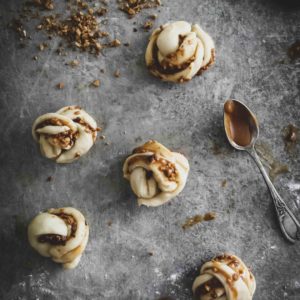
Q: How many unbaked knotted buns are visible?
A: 5